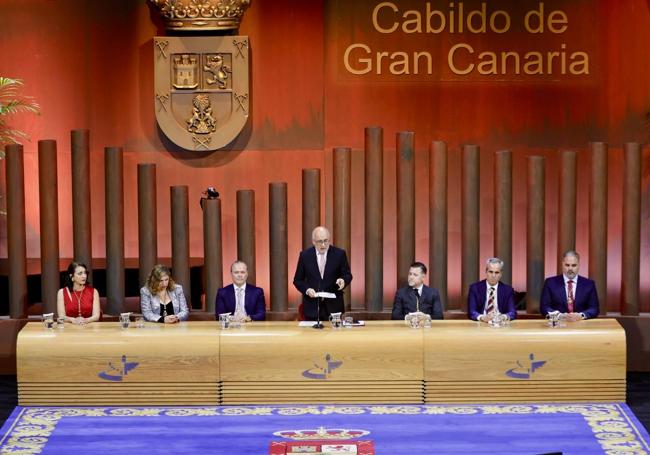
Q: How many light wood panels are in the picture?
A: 3